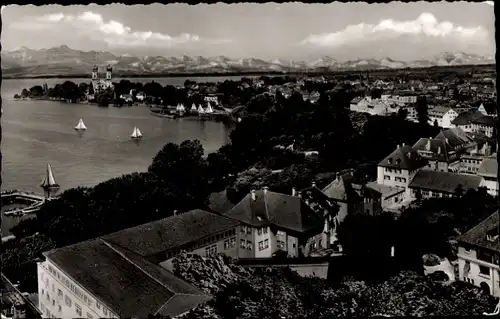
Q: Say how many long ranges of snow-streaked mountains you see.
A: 1